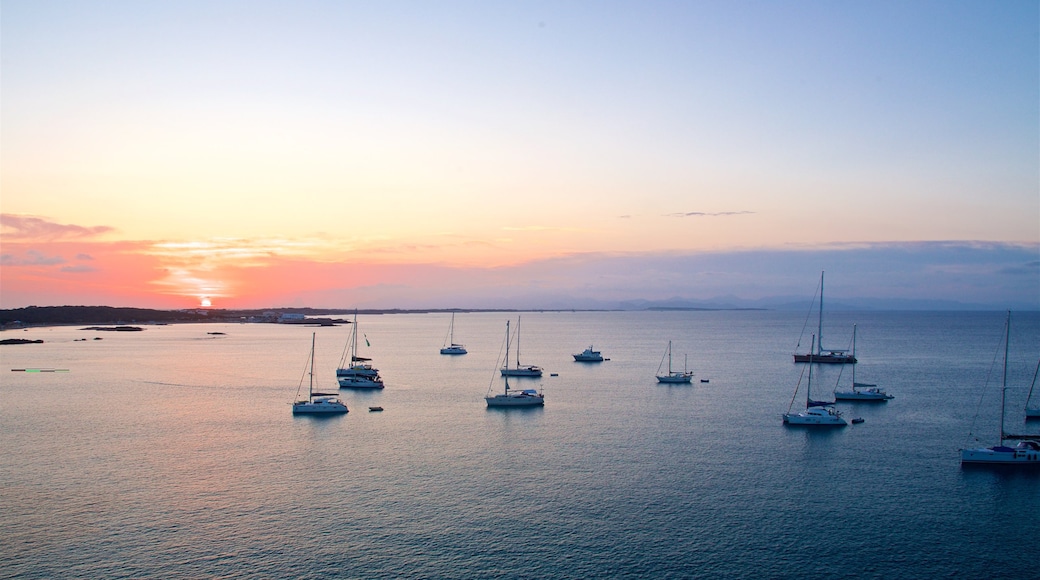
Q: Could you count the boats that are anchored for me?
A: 13